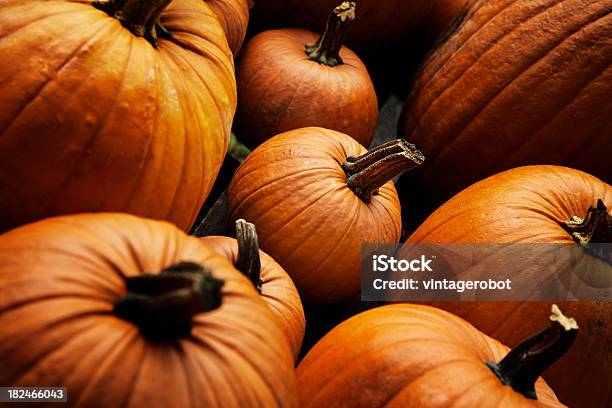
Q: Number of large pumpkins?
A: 5